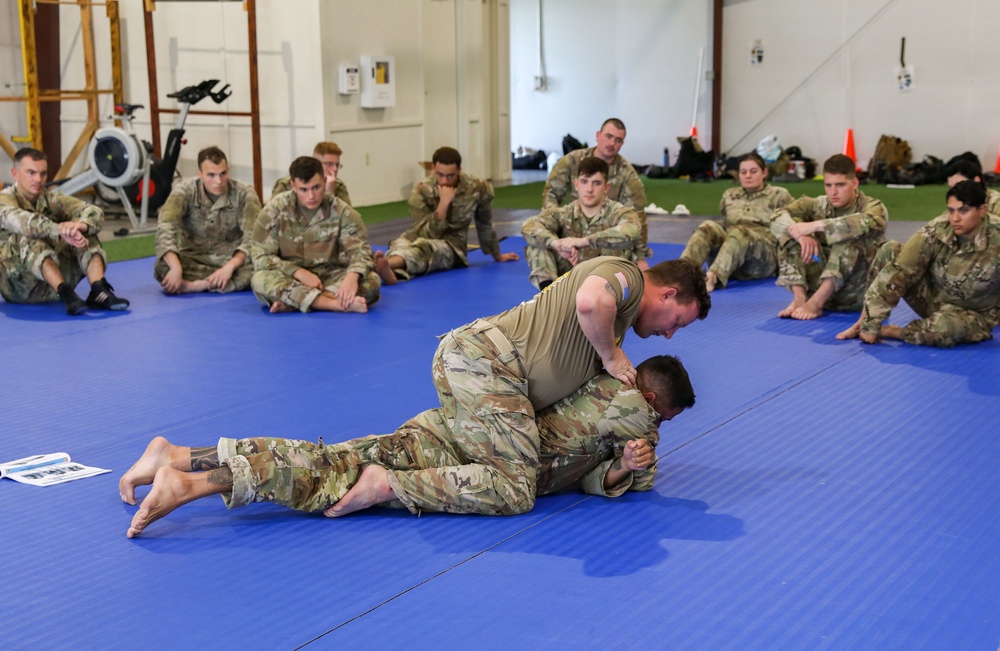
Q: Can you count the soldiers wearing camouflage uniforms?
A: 13